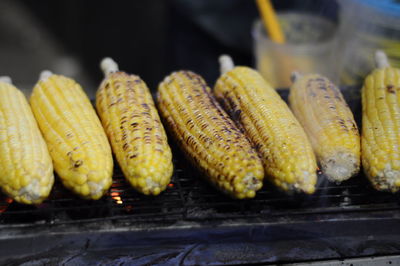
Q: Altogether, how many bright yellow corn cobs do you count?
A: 7